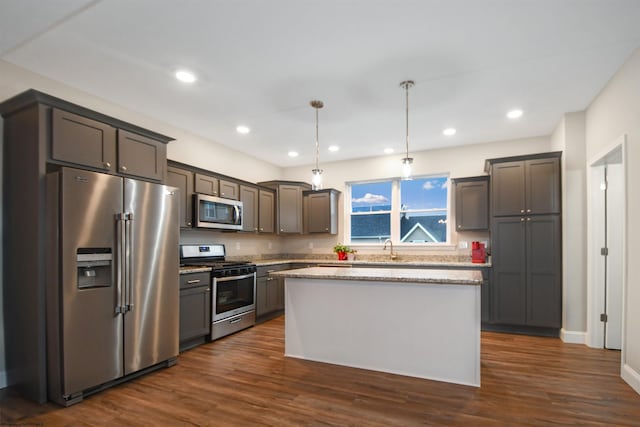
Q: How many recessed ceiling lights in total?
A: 7